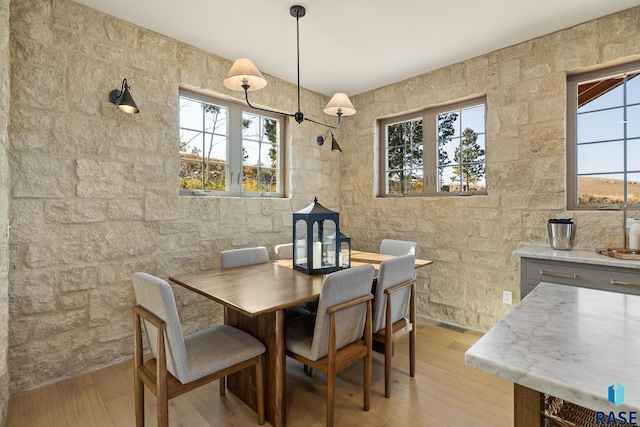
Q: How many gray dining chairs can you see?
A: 6